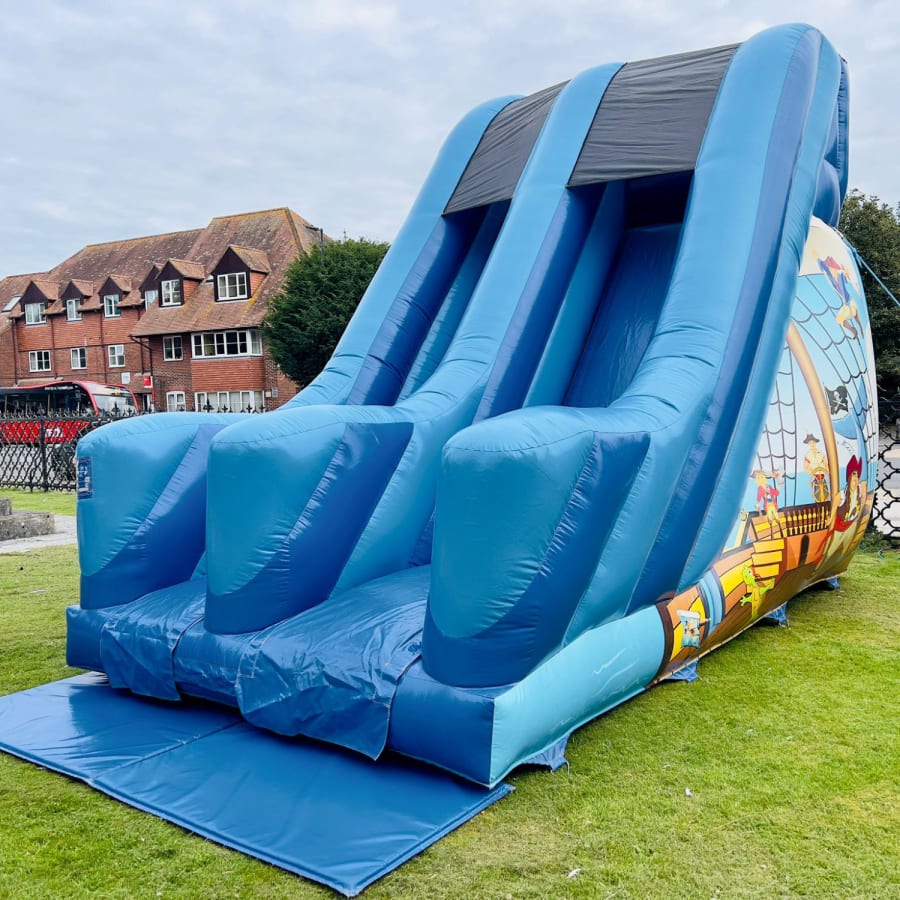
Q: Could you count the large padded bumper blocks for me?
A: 3